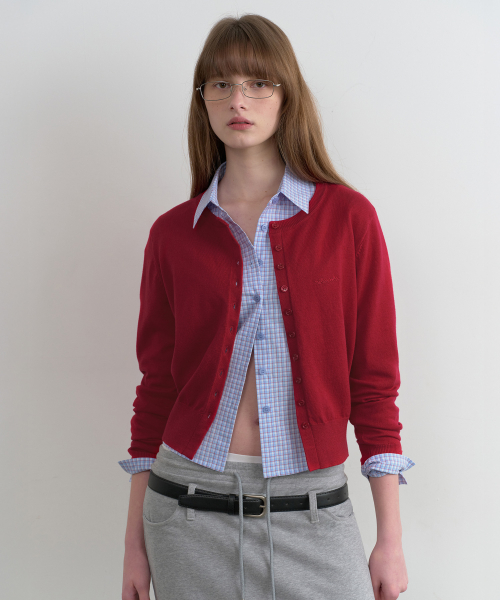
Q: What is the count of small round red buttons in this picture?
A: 10